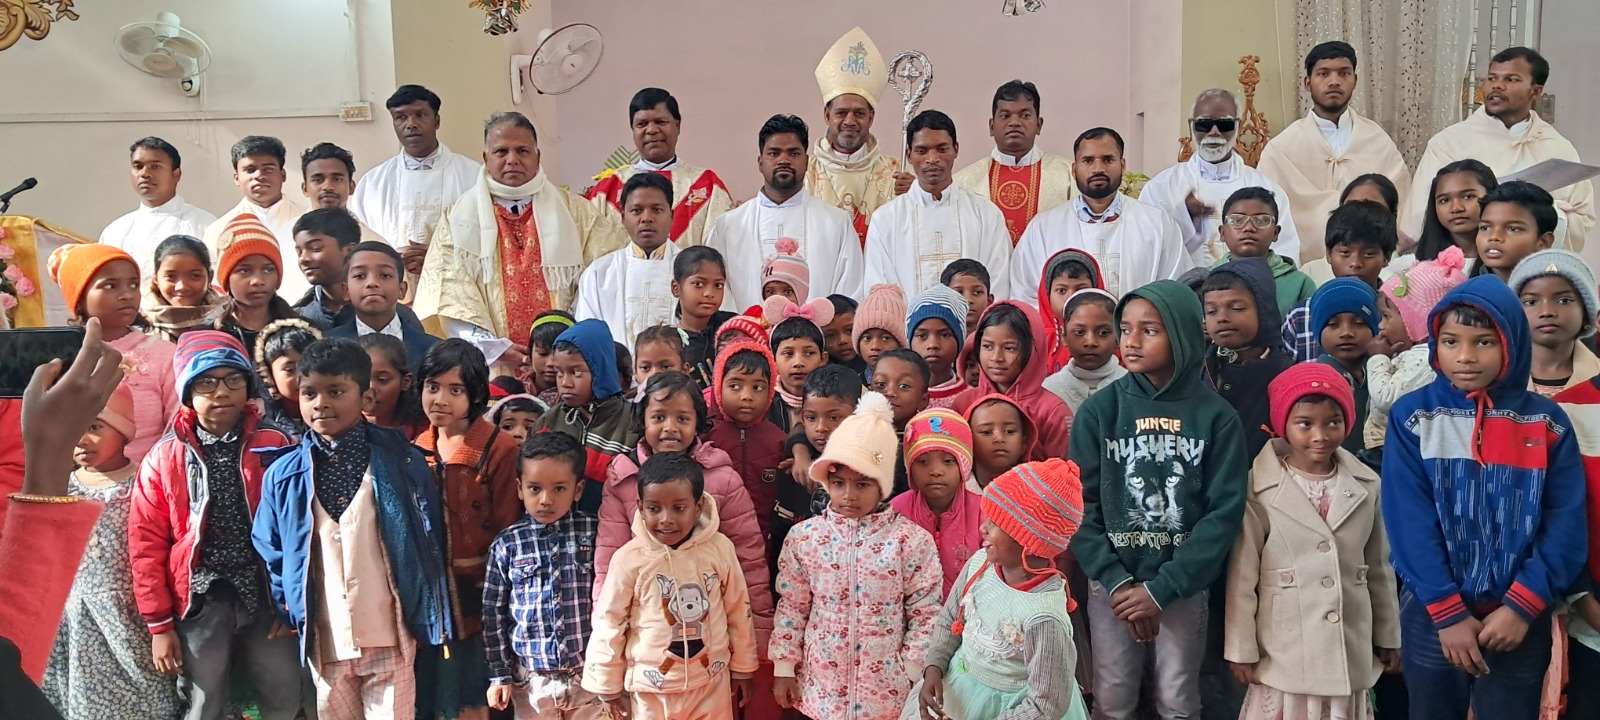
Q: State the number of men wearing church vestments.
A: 15